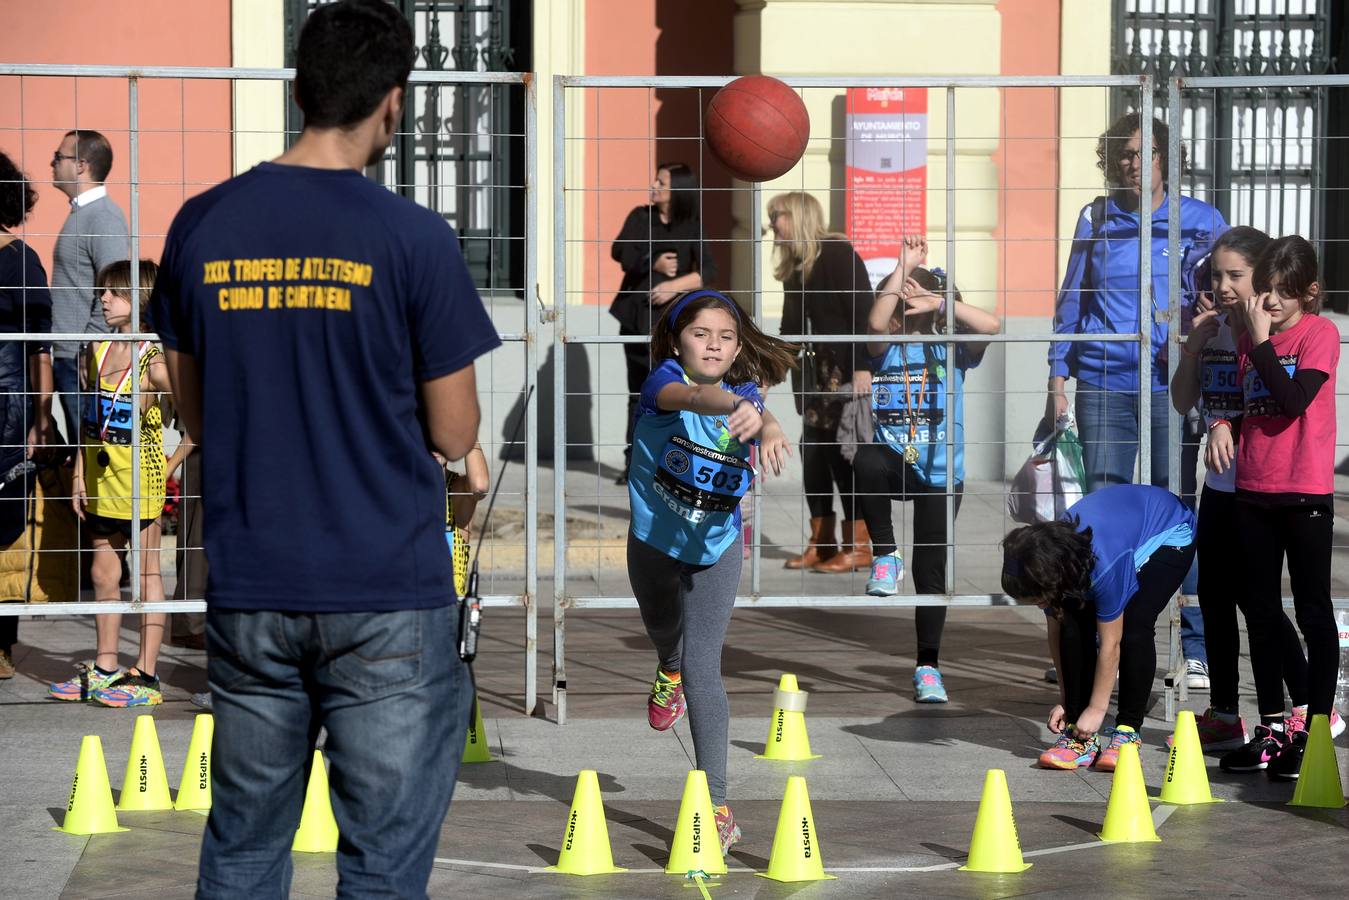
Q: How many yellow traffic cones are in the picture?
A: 13